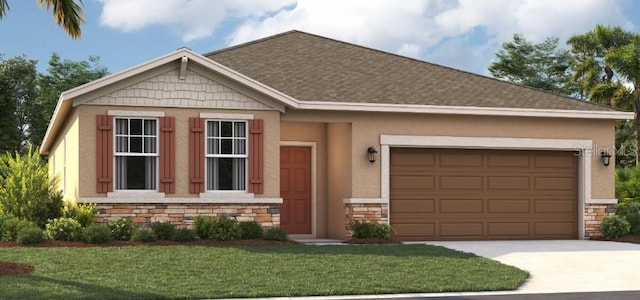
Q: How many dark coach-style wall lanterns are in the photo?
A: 2